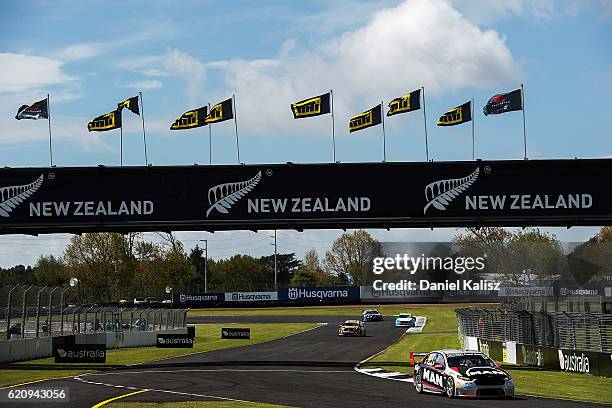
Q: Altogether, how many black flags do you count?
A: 10